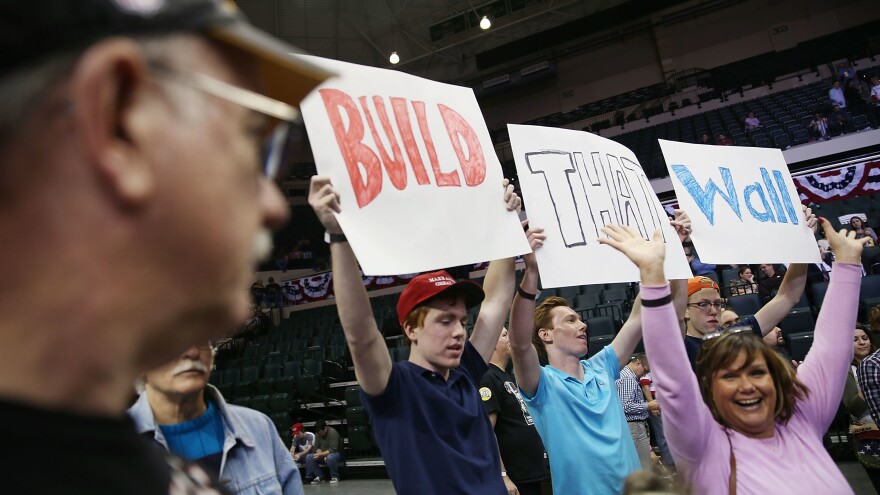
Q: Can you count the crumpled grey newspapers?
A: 0